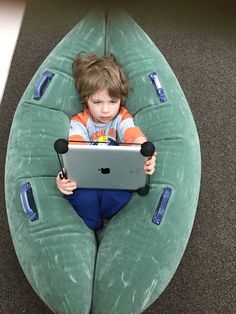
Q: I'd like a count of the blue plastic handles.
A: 4